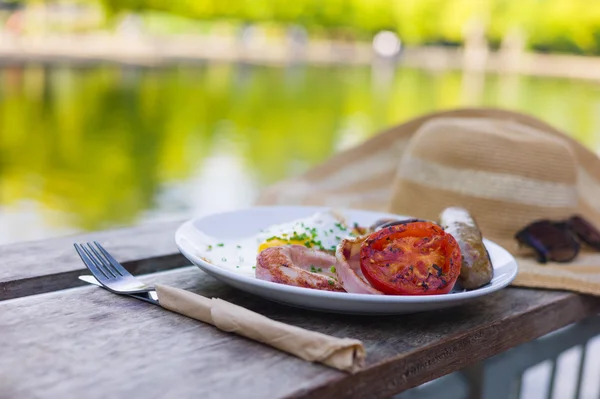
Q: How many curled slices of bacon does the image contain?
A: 2